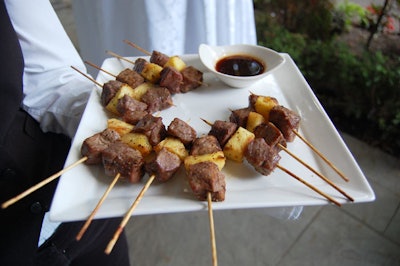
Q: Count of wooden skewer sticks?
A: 11